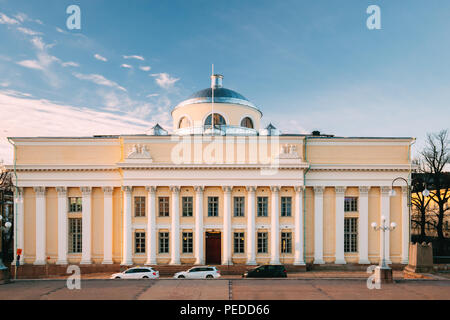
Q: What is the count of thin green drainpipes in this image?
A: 4